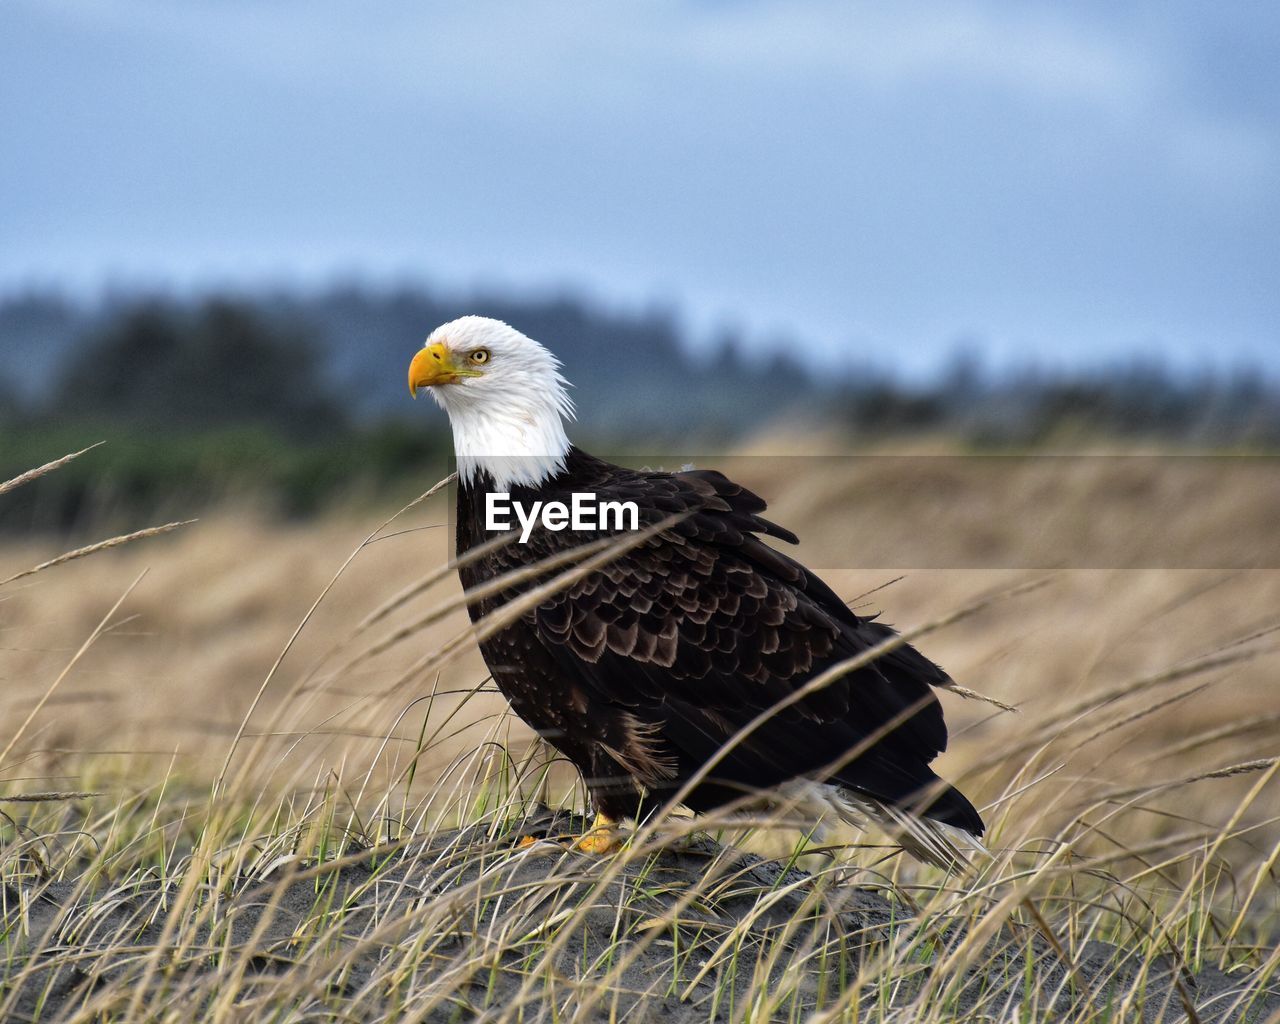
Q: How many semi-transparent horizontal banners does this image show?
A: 1